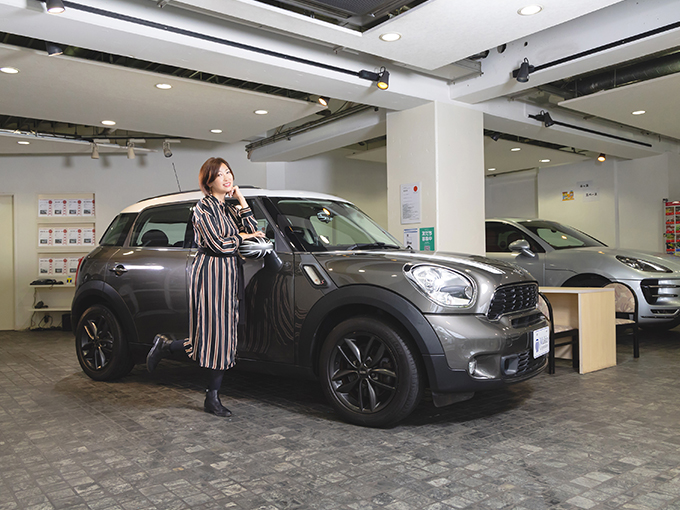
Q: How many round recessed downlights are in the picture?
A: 12